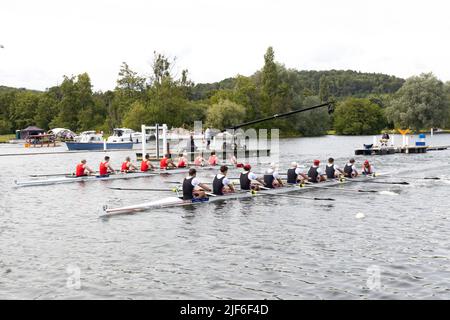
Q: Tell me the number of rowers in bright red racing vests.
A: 8